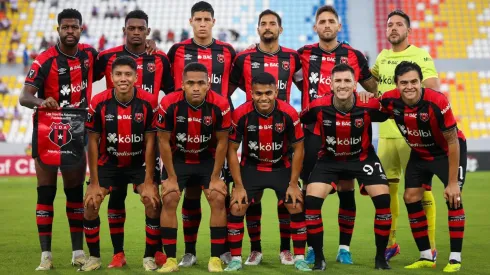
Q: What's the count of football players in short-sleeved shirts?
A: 11